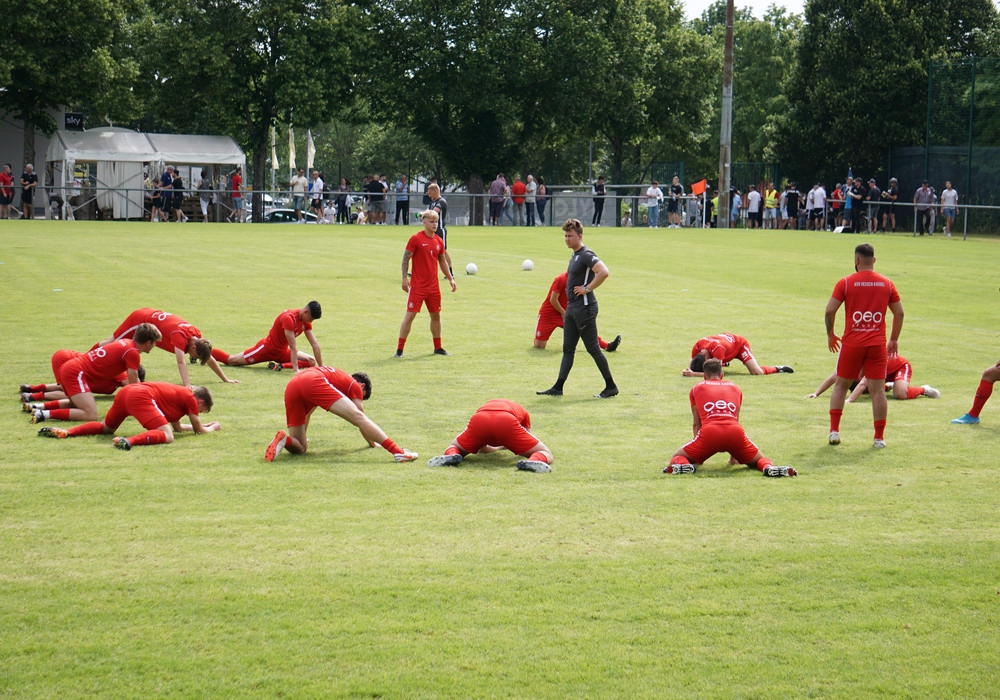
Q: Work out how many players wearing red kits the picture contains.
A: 14